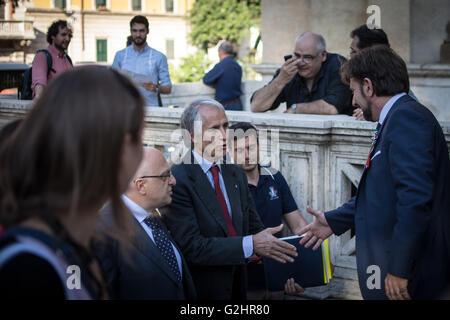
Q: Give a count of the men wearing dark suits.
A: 3